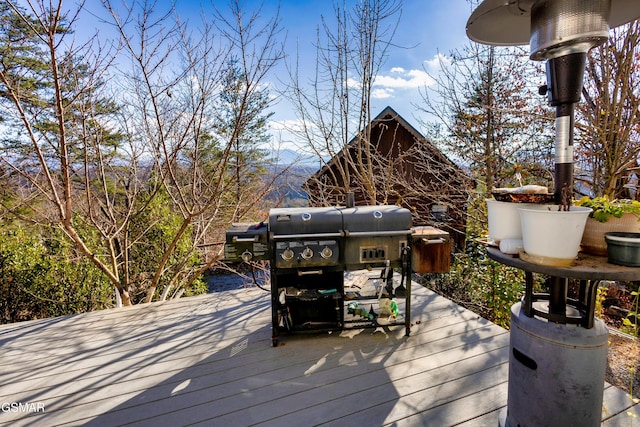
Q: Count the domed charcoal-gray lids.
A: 2